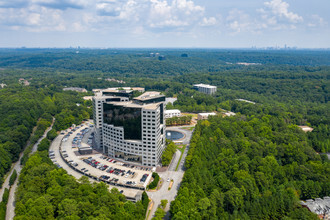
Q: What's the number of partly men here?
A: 0